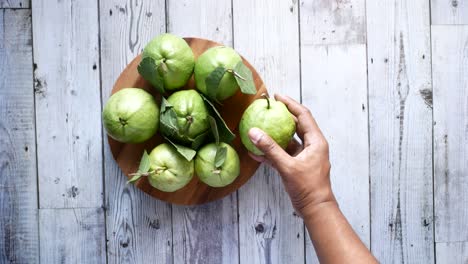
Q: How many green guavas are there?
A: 7